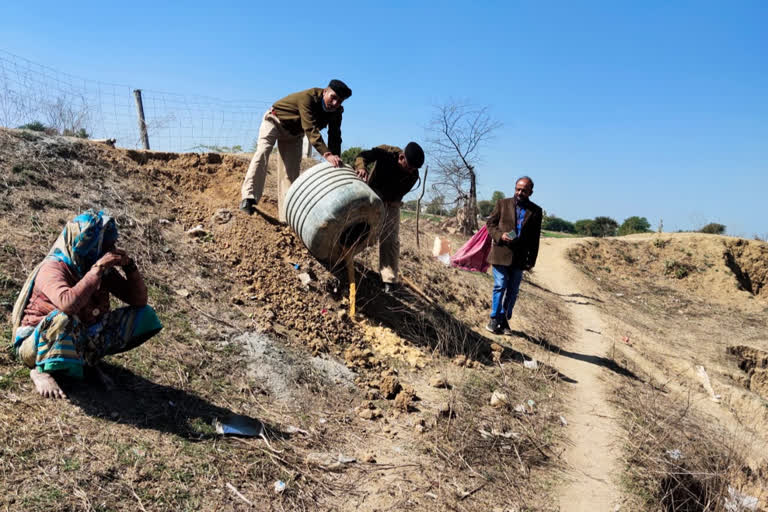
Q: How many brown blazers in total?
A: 1